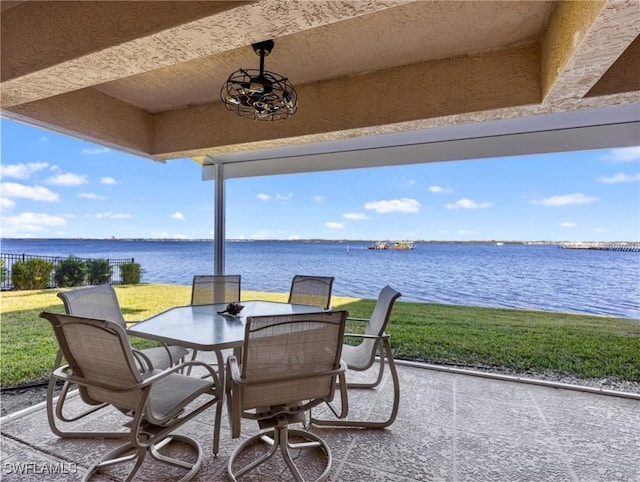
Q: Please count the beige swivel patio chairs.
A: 2